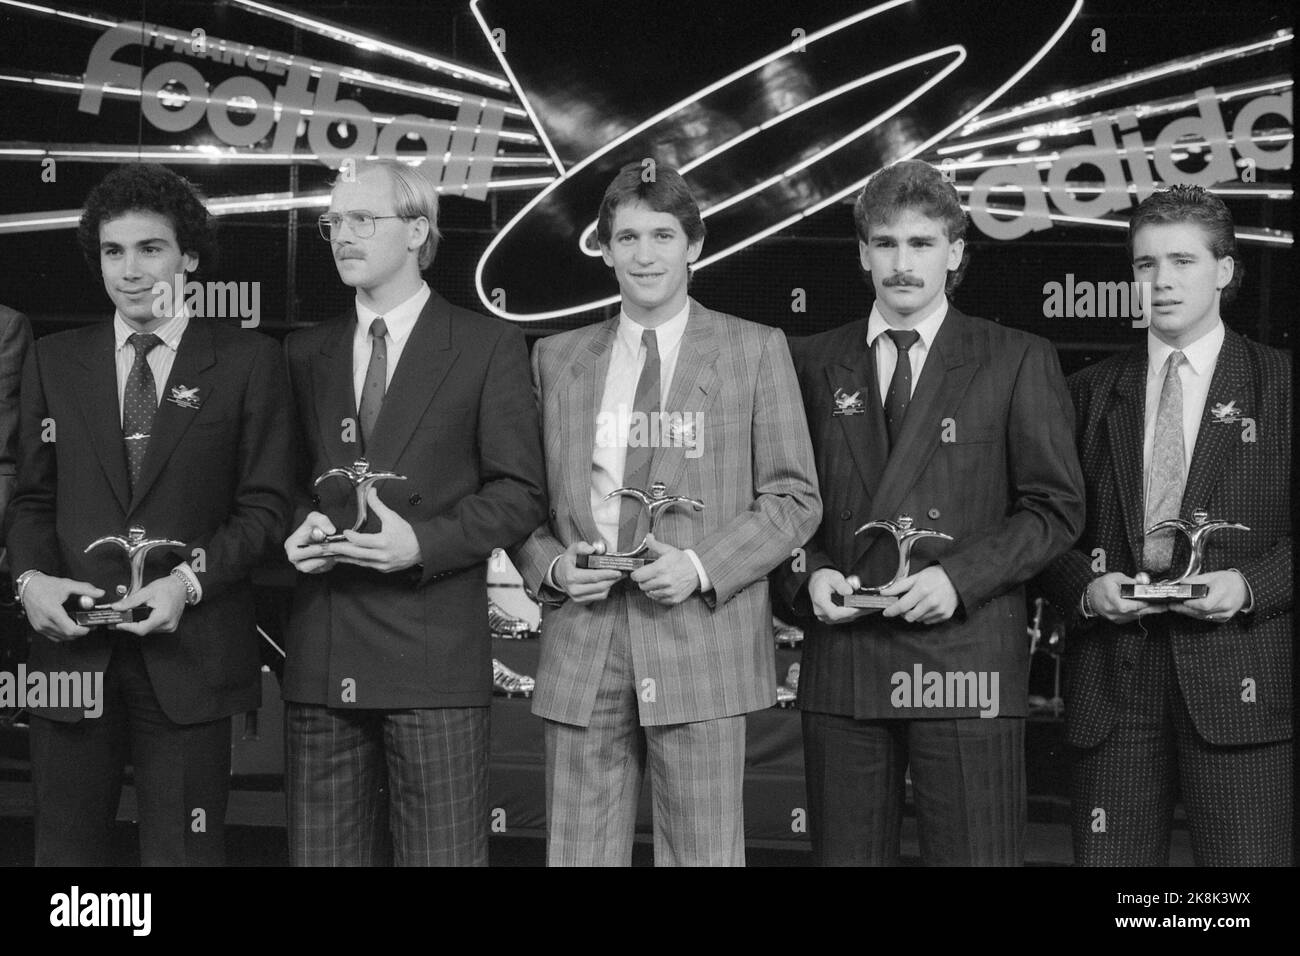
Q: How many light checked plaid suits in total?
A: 1